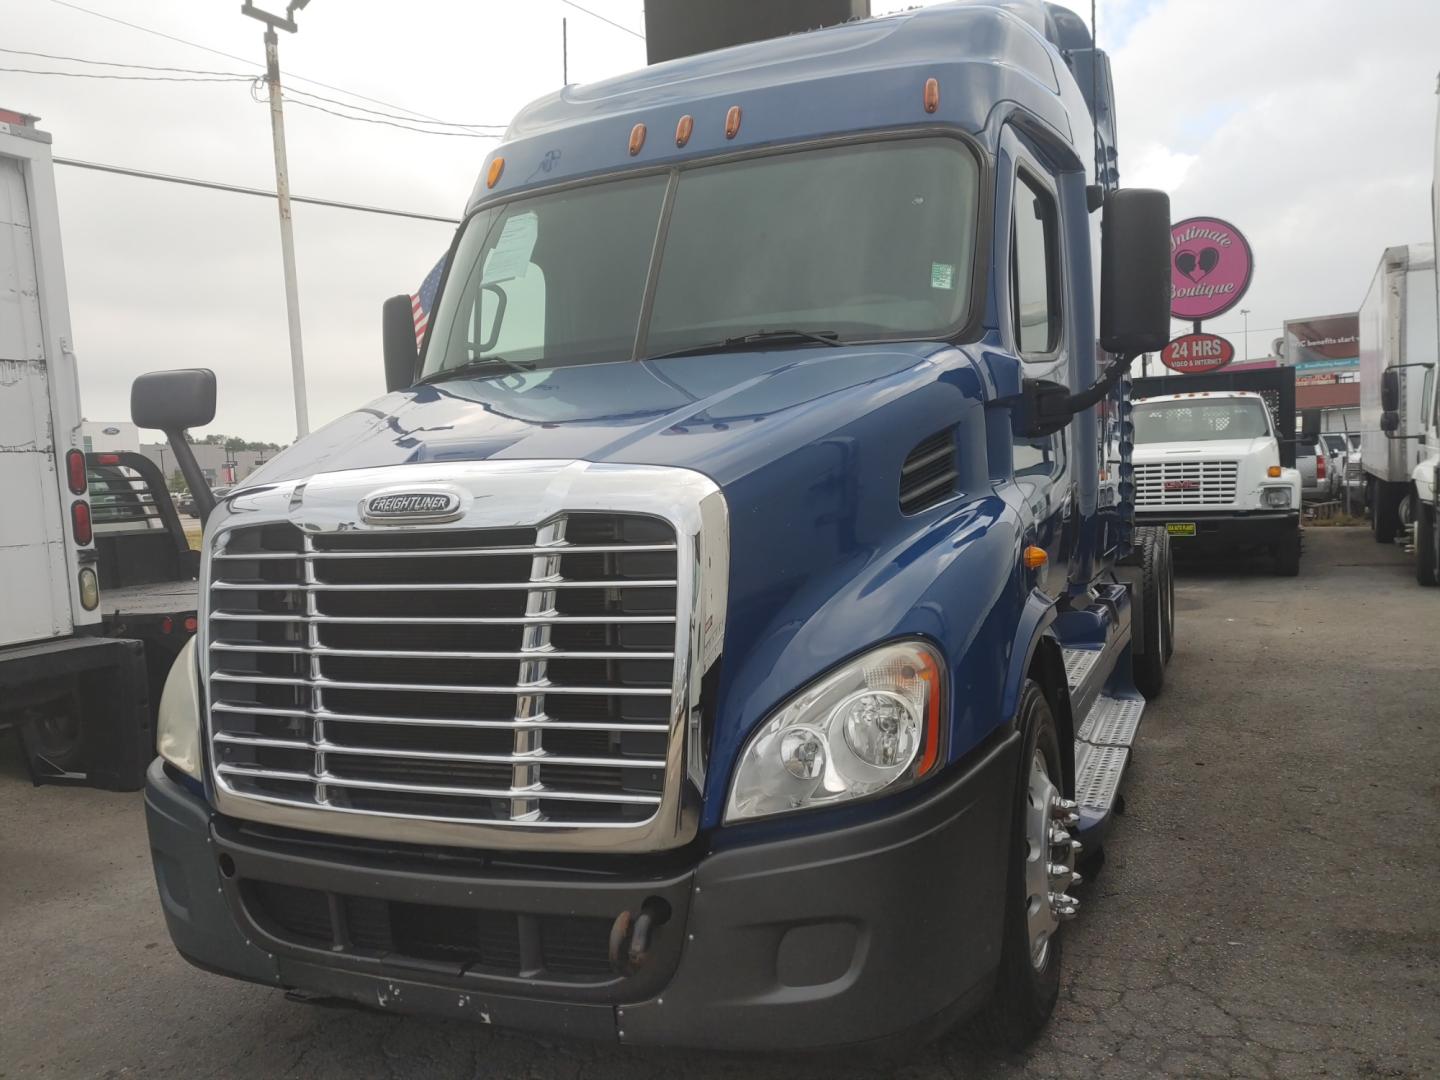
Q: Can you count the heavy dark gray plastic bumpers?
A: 1